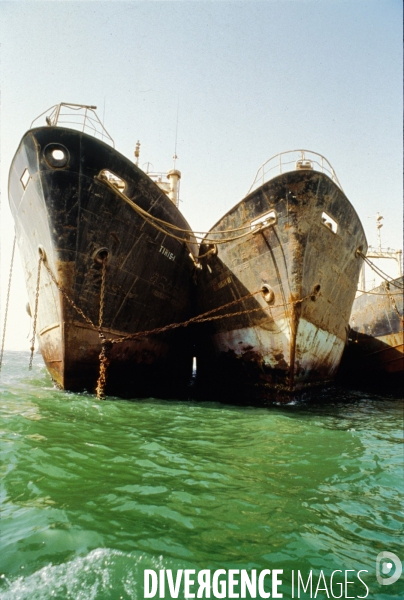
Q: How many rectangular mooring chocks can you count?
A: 4